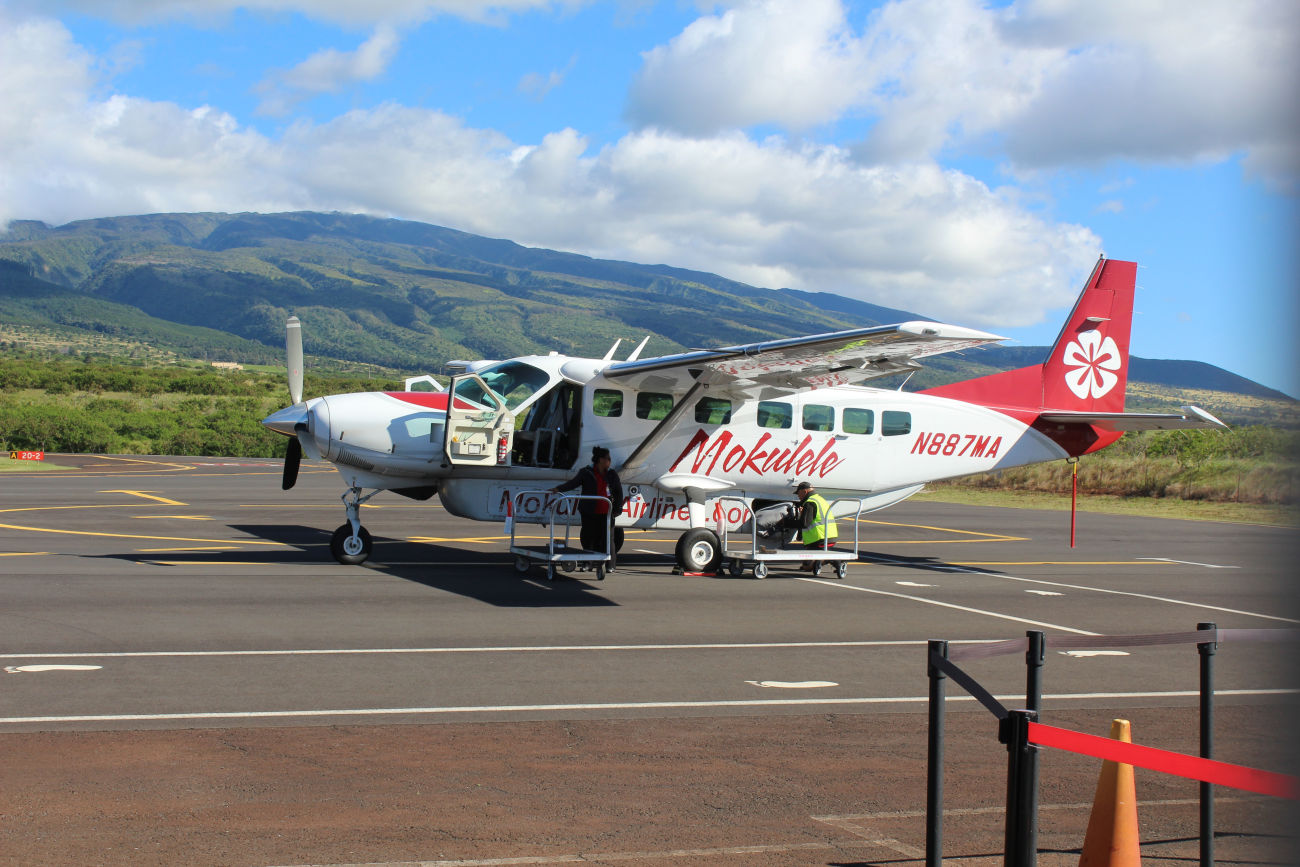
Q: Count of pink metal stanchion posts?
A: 0